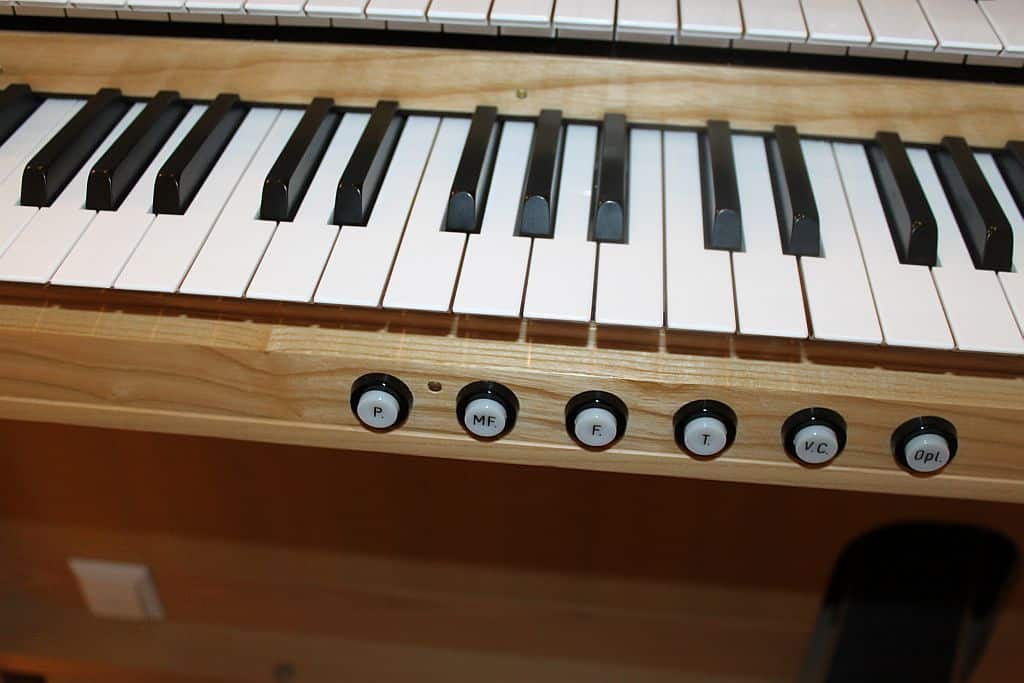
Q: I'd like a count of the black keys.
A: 14